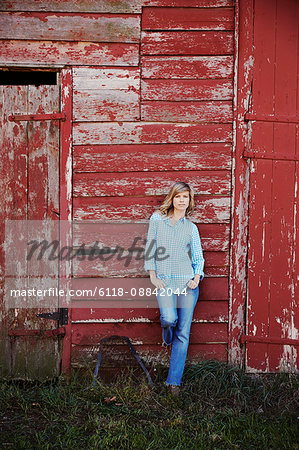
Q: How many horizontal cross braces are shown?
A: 5